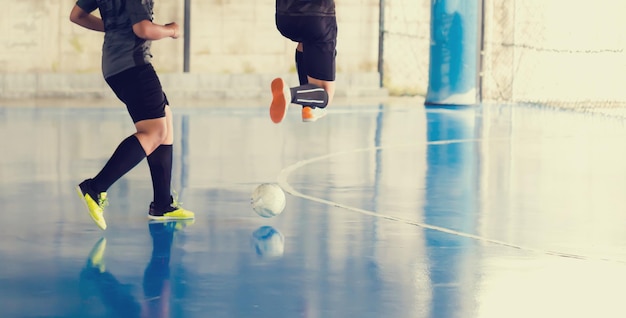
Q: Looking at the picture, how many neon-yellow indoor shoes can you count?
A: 2